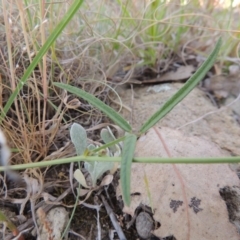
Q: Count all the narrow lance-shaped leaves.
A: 3